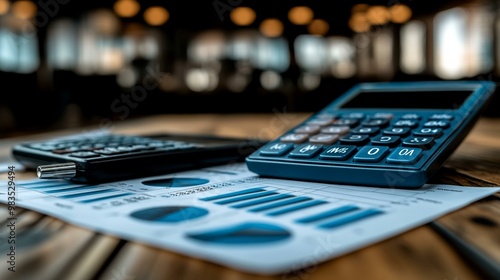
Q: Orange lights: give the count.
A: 12